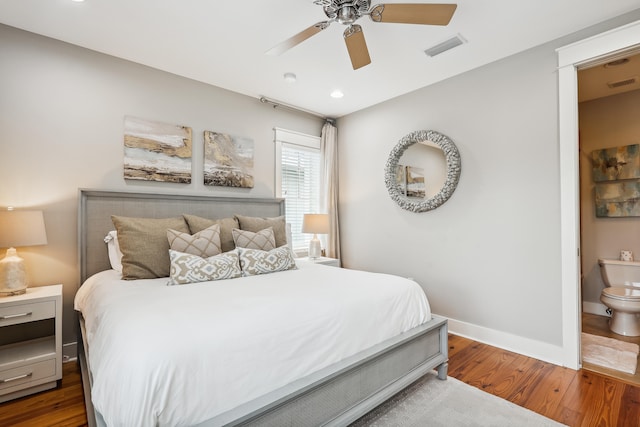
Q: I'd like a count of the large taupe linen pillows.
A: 3